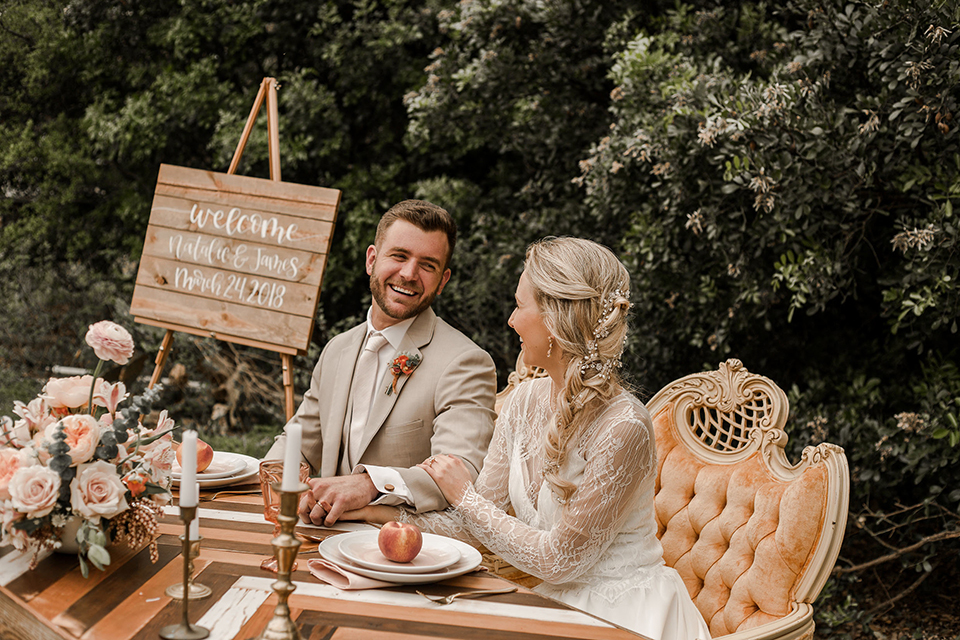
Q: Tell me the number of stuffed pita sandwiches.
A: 0